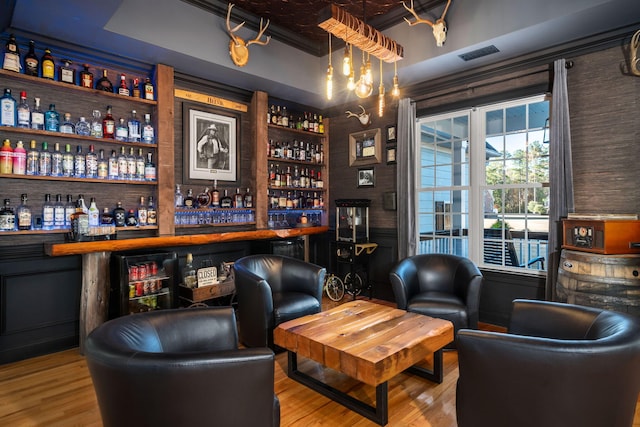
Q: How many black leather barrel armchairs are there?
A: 4